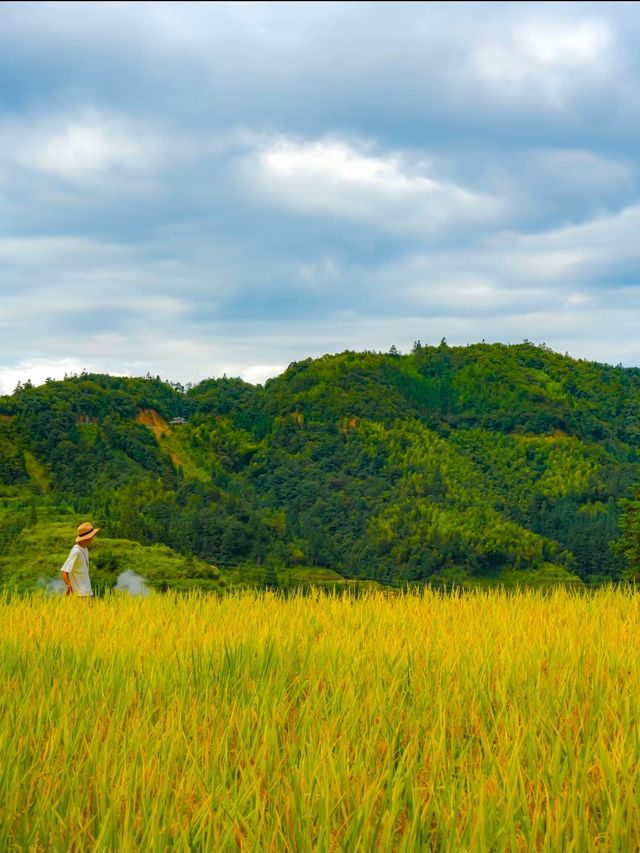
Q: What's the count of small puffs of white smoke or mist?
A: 2